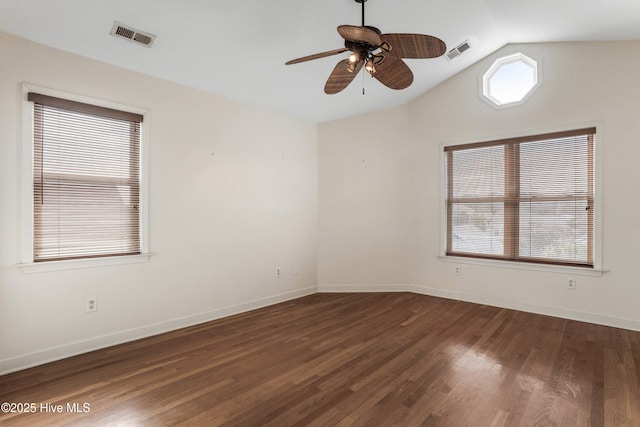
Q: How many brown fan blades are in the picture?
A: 5